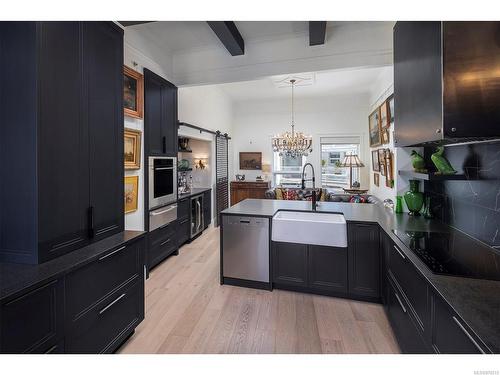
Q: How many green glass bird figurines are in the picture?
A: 2